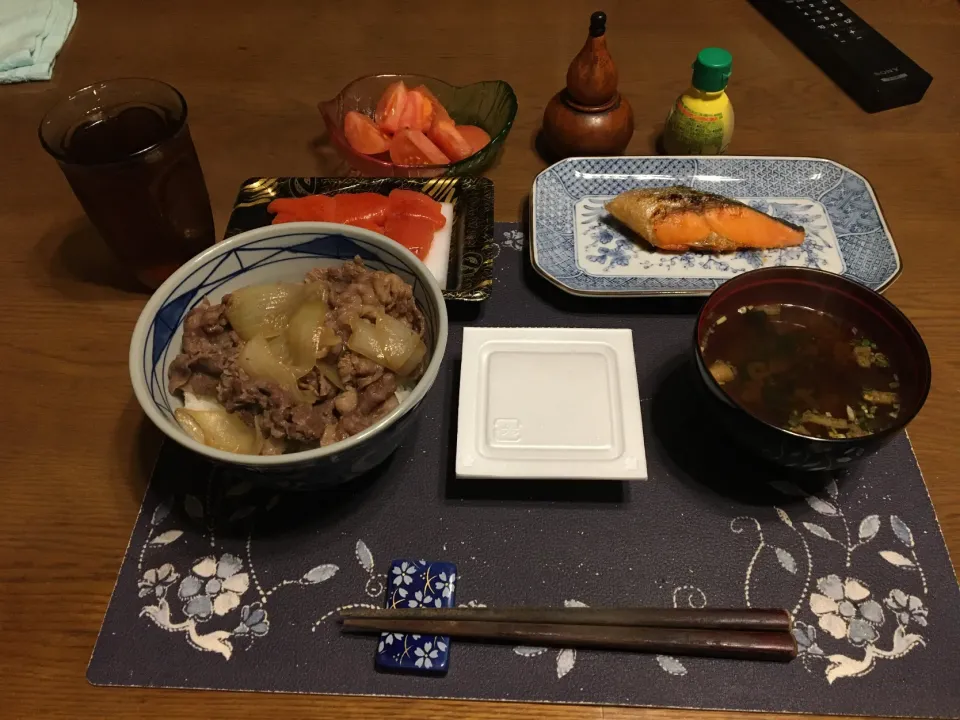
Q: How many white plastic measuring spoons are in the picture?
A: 0